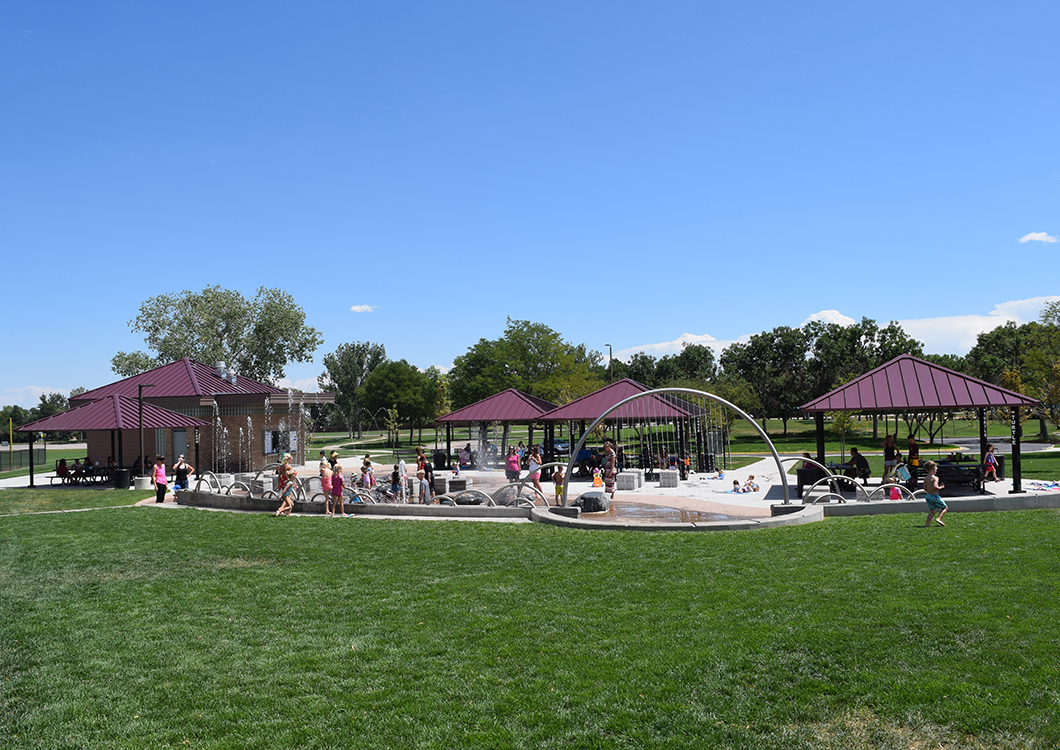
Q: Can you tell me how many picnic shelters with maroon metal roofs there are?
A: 4